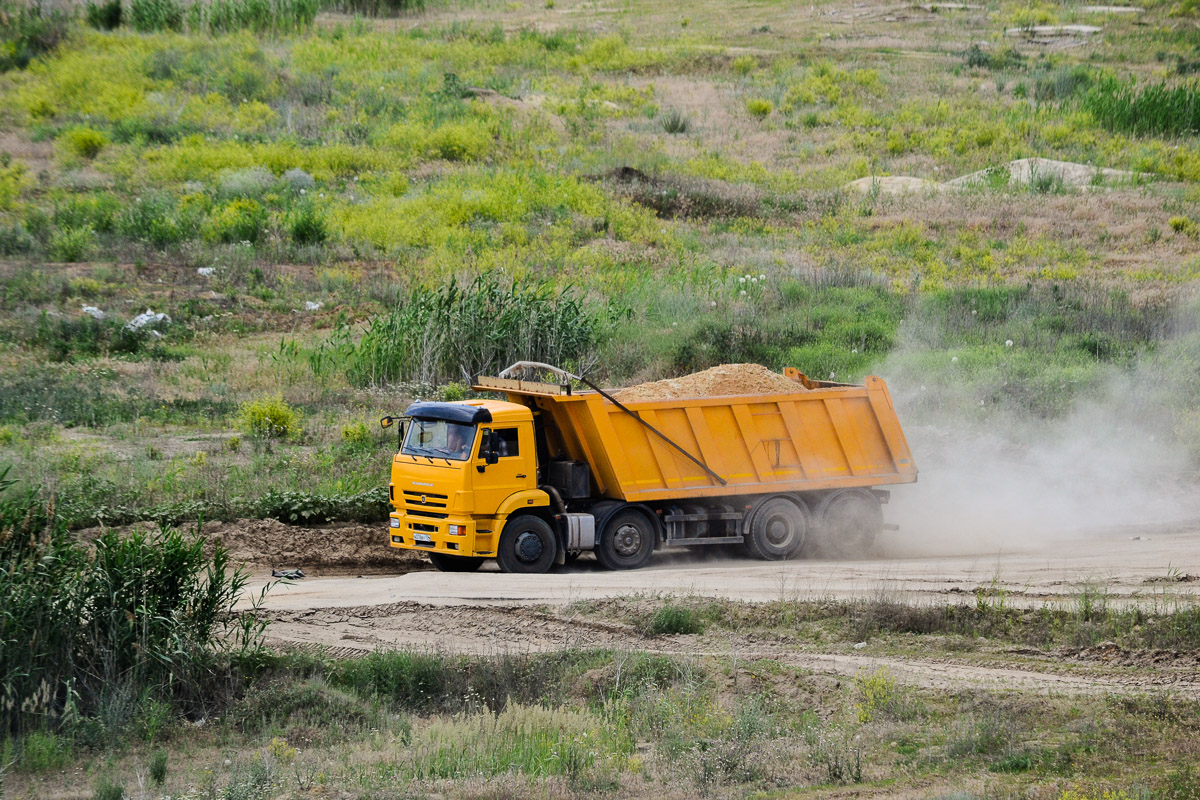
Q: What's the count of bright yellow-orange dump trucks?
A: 1